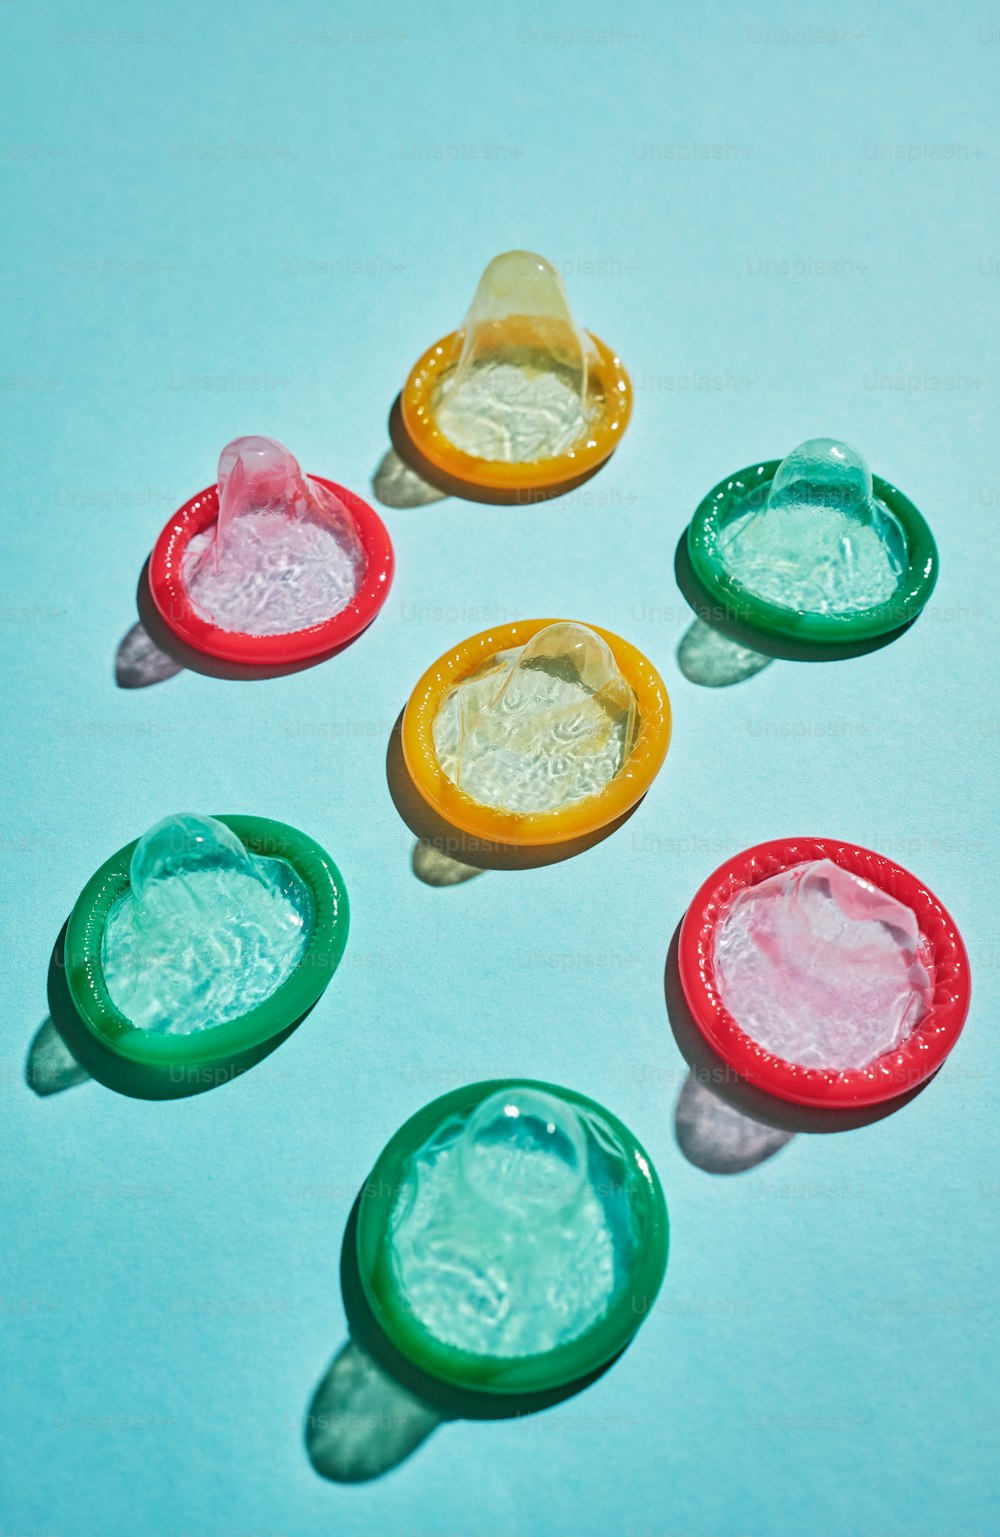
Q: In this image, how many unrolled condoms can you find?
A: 0